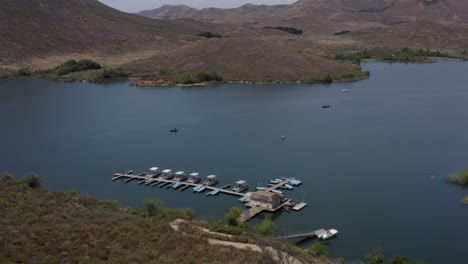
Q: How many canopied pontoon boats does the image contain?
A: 6